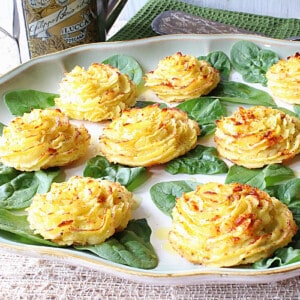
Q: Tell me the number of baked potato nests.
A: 8